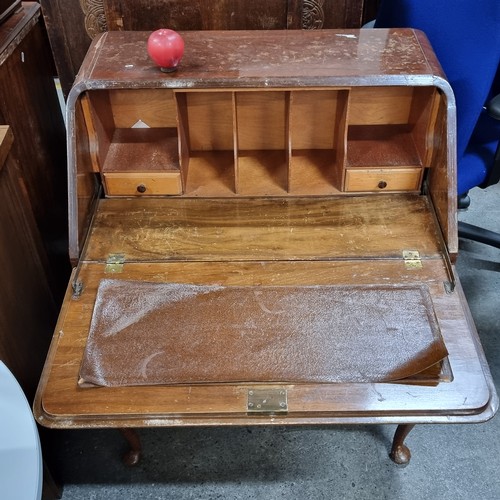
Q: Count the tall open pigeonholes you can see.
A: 3